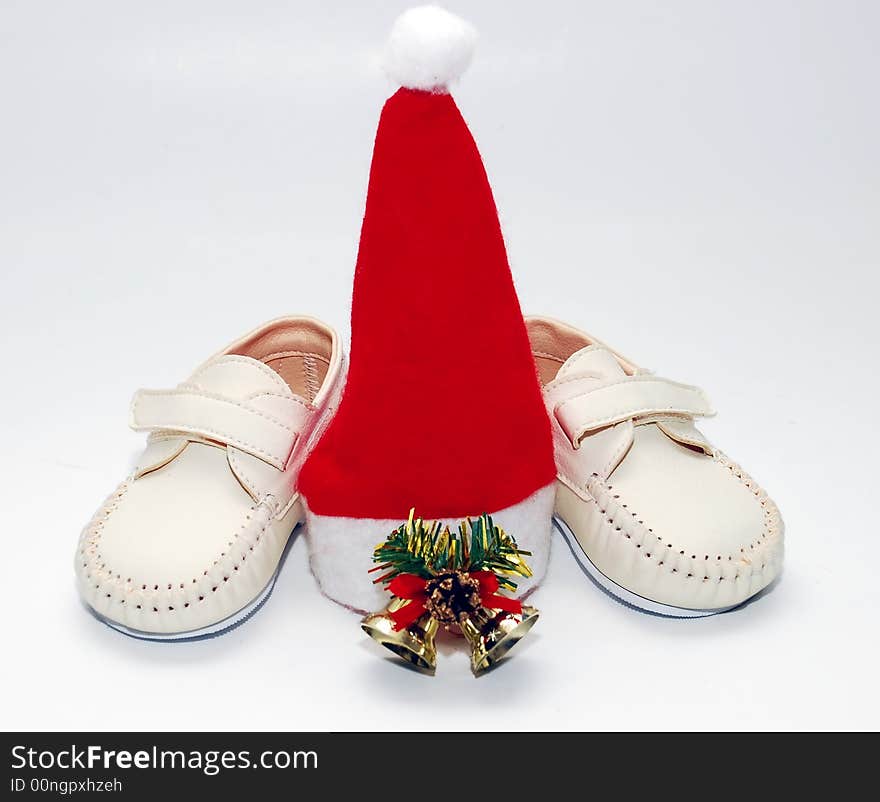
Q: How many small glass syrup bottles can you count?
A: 0